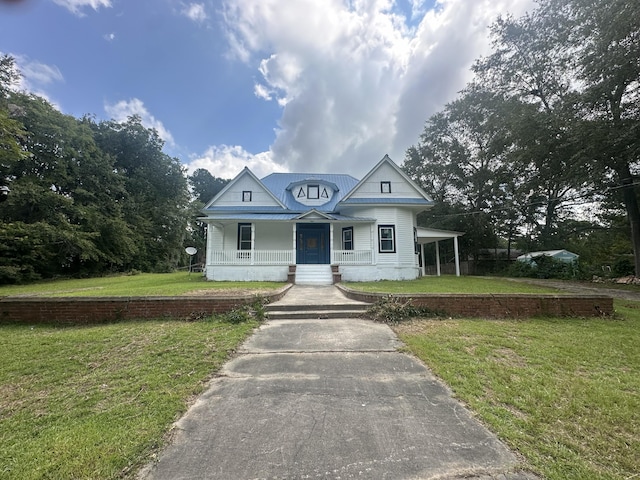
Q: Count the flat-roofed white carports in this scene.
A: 1